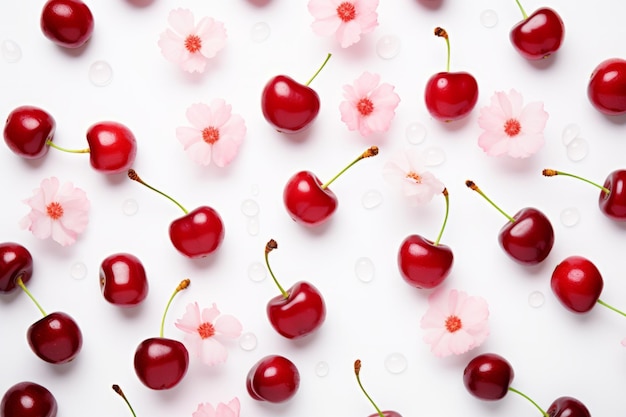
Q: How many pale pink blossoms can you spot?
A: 10